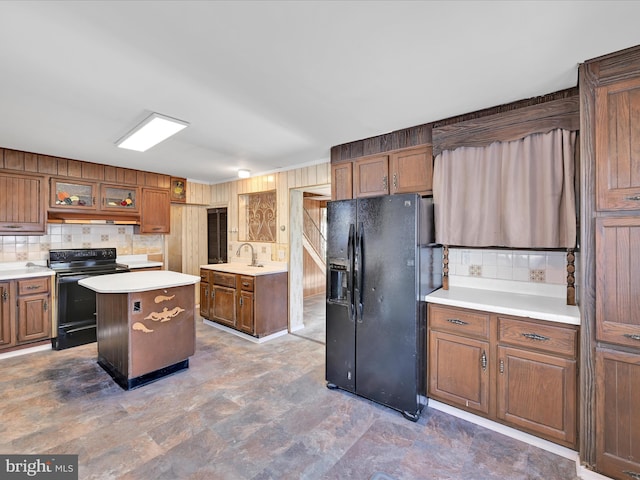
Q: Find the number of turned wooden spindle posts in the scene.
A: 2